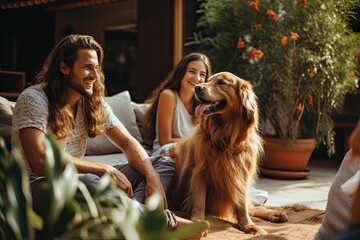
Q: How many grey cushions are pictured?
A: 3